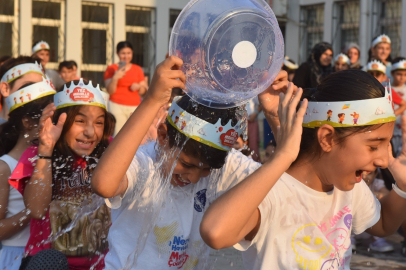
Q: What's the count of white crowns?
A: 11